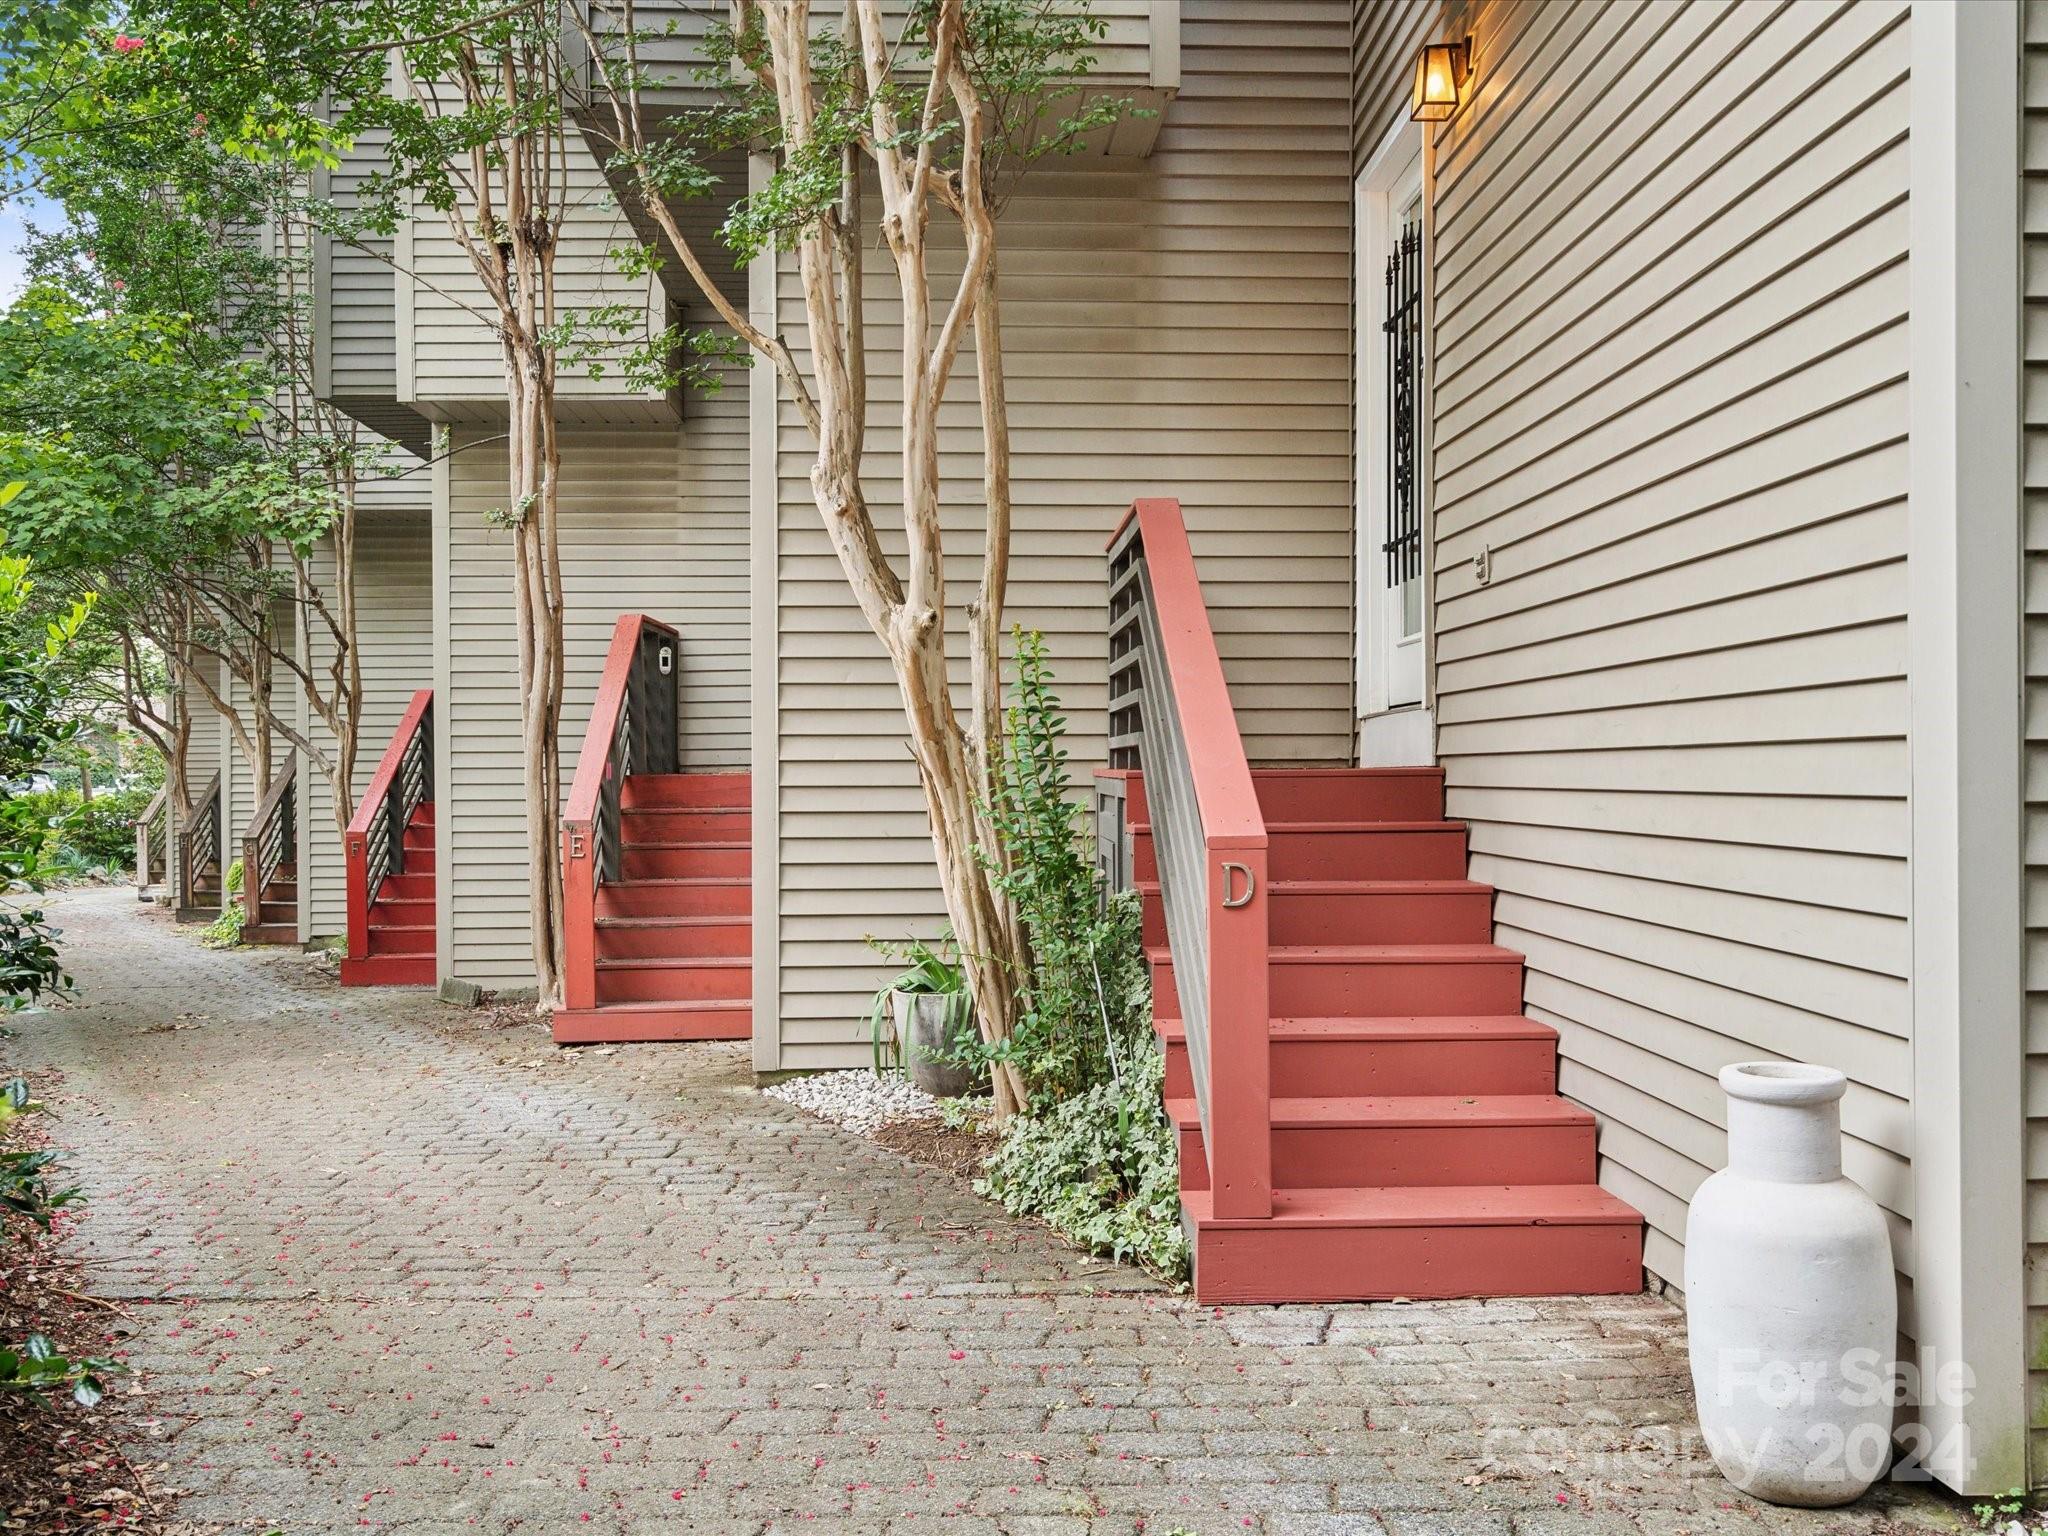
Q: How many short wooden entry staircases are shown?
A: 6